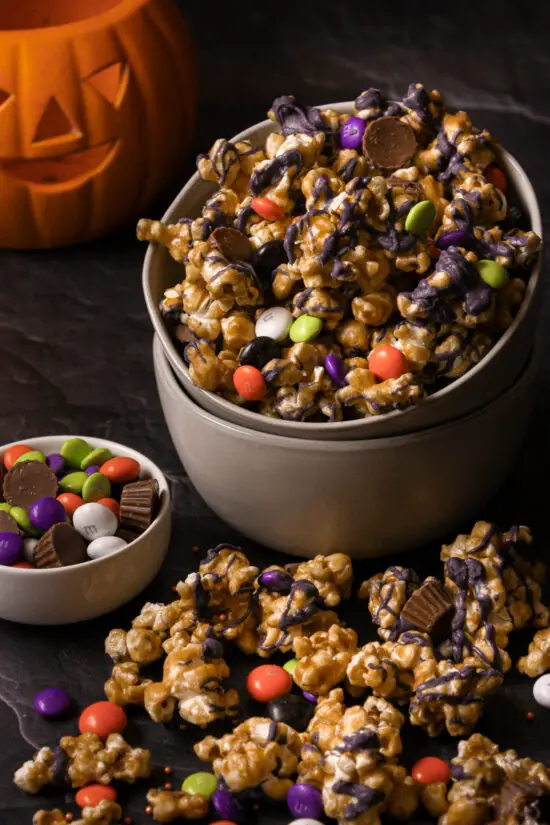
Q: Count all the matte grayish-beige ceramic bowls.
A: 2